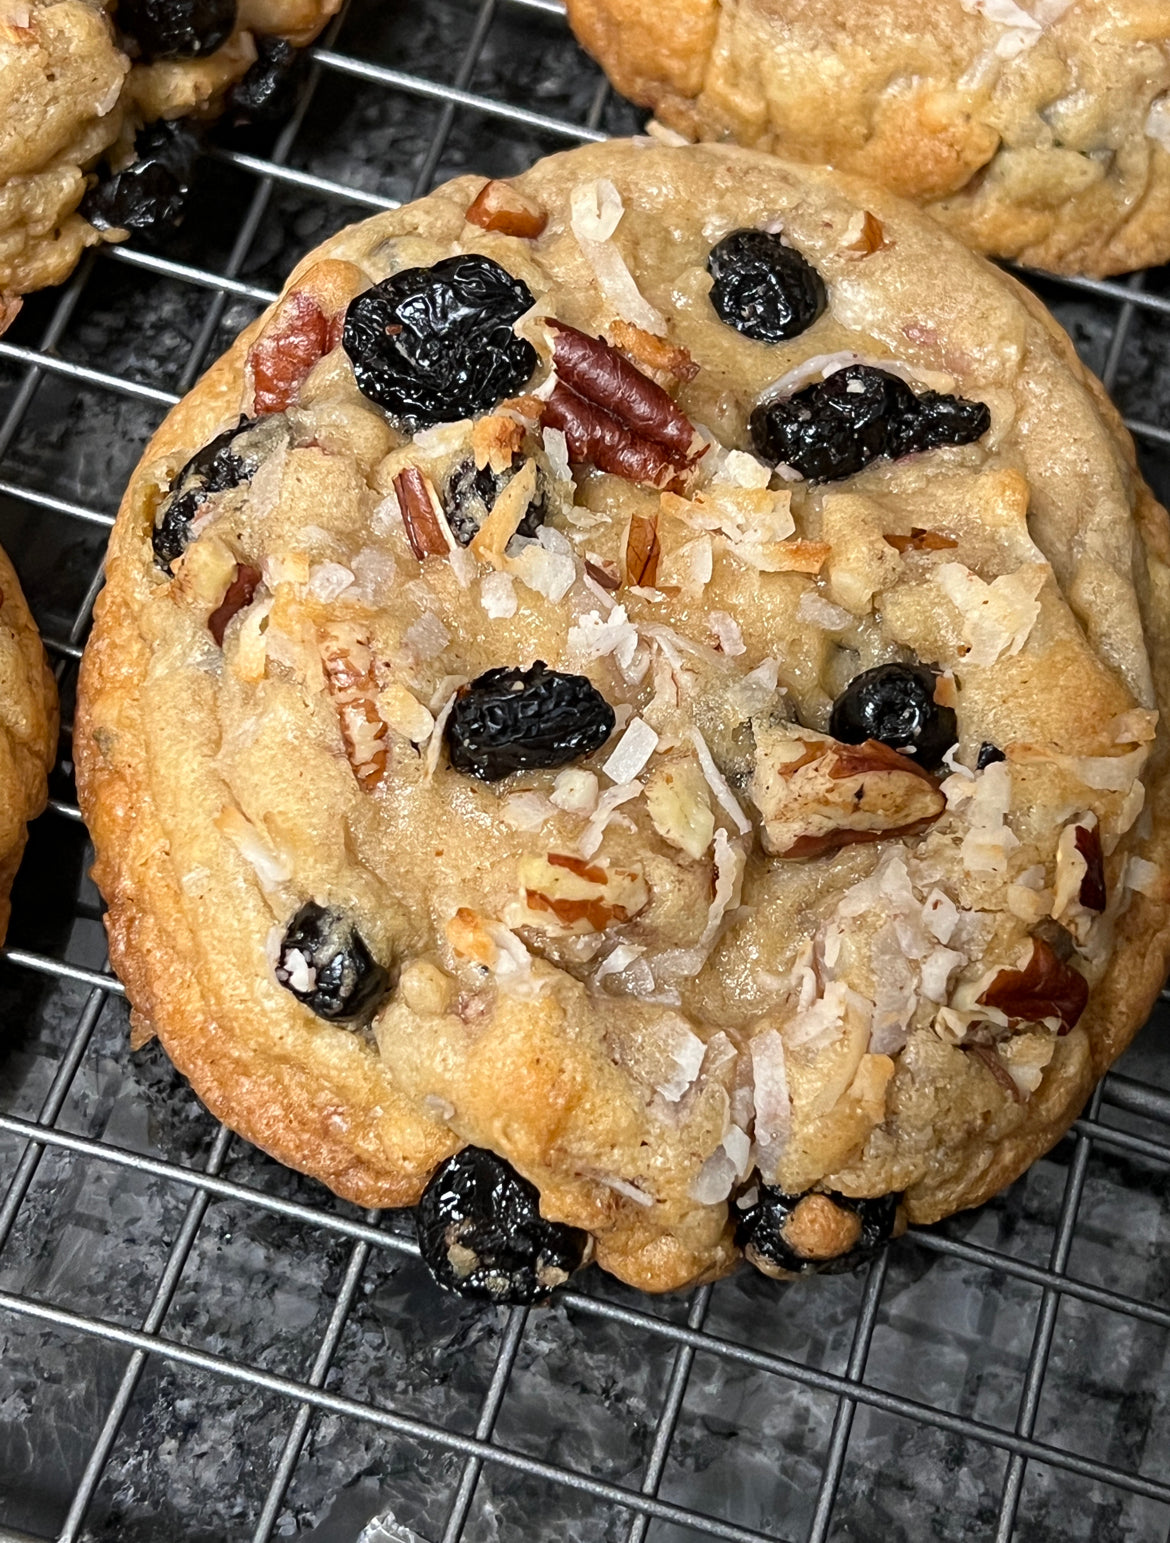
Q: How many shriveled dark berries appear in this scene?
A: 13